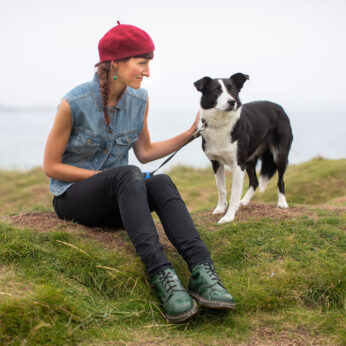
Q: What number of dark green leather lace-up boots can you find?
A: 2